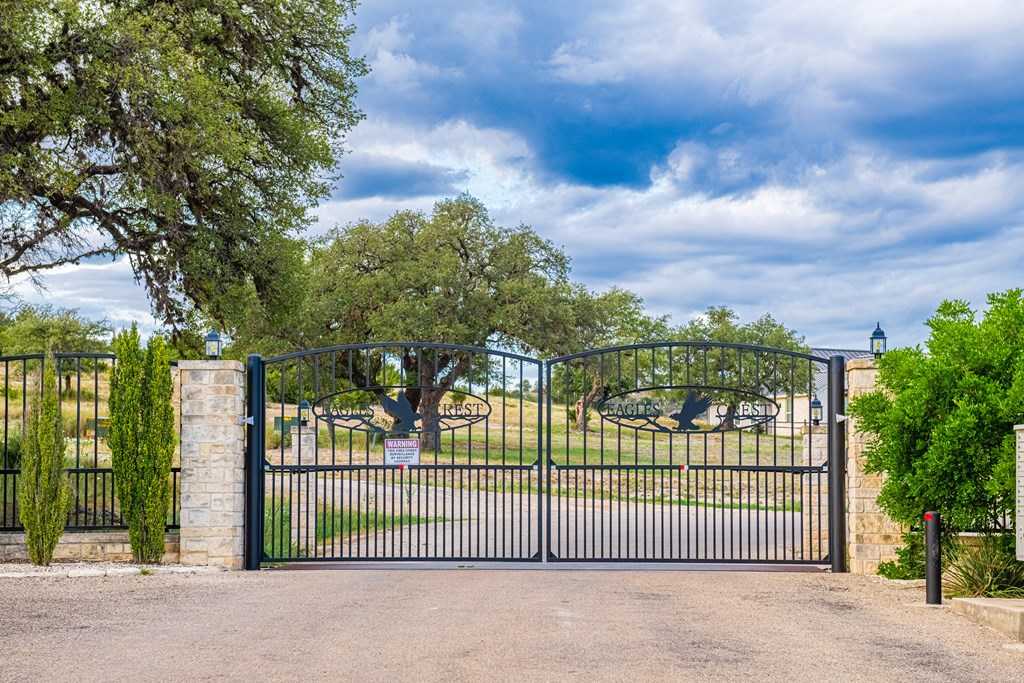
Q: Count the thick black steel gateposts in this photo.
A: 2